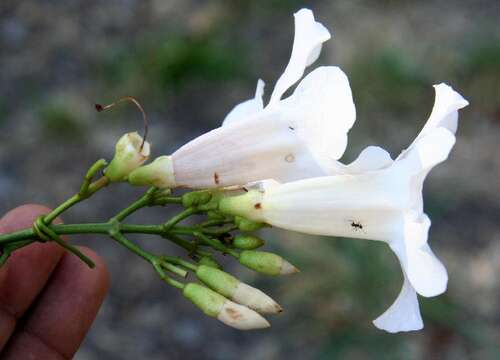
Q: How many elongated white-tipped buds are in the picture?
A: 3